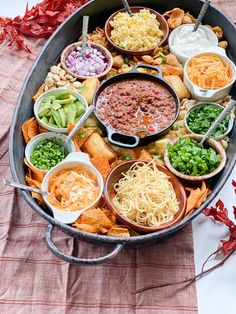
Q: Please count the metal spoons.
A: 6